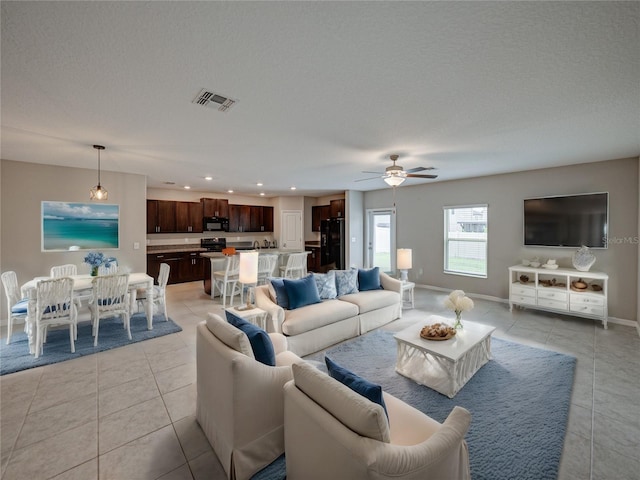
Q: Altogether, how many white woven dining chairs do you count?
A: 6